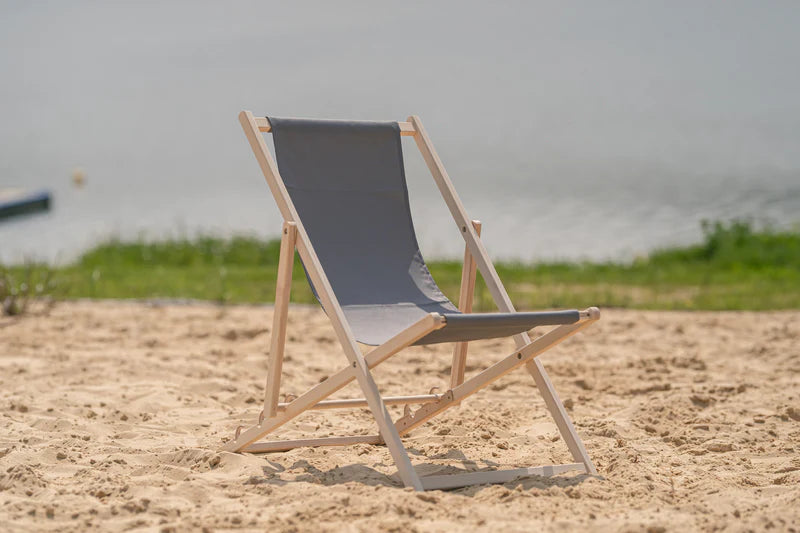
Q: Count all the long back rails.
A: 2